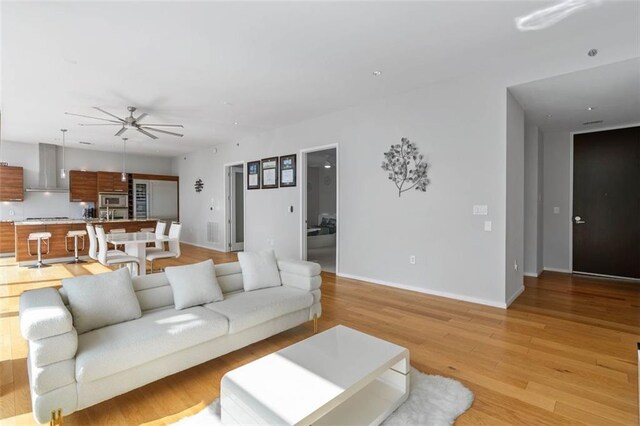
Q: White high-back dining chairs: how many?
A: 4